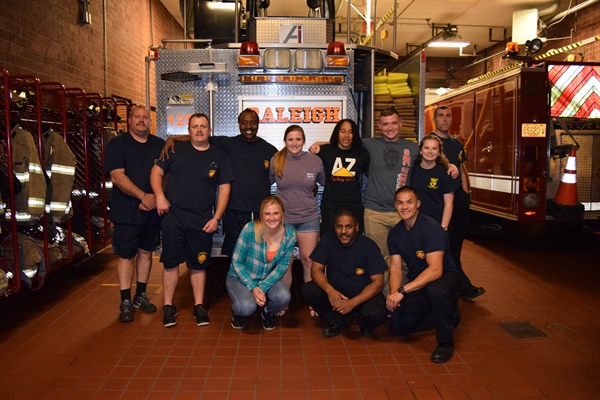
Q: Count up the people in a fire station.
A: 11